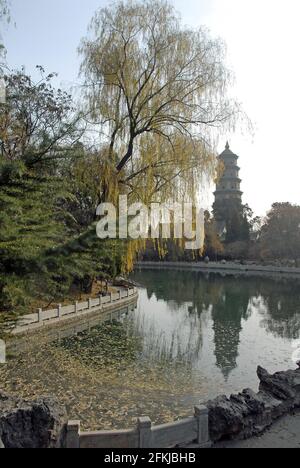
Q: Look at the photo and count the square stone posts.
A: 12